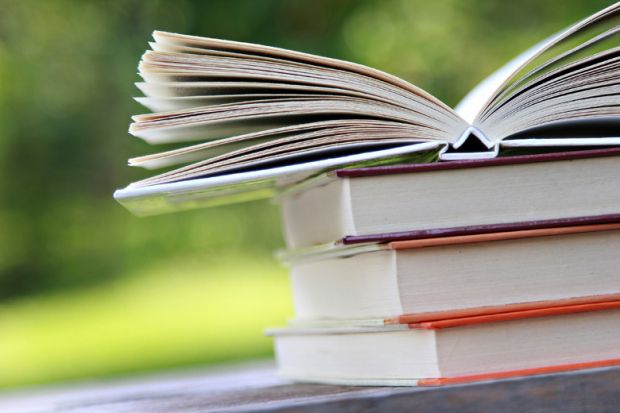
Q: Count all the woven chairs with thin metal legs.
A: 0